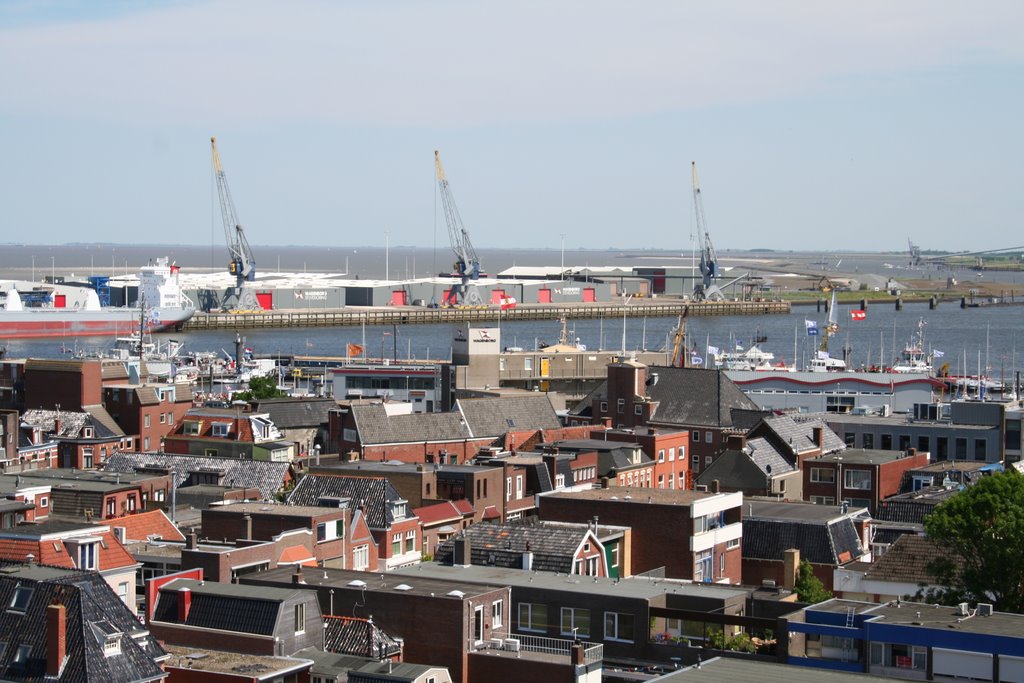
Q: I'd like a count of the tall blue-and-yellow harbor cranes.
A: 3